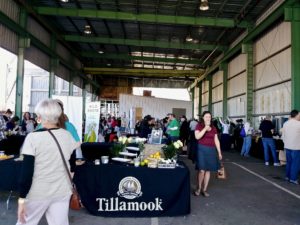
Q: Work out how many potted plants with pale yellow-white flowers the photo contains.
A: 2